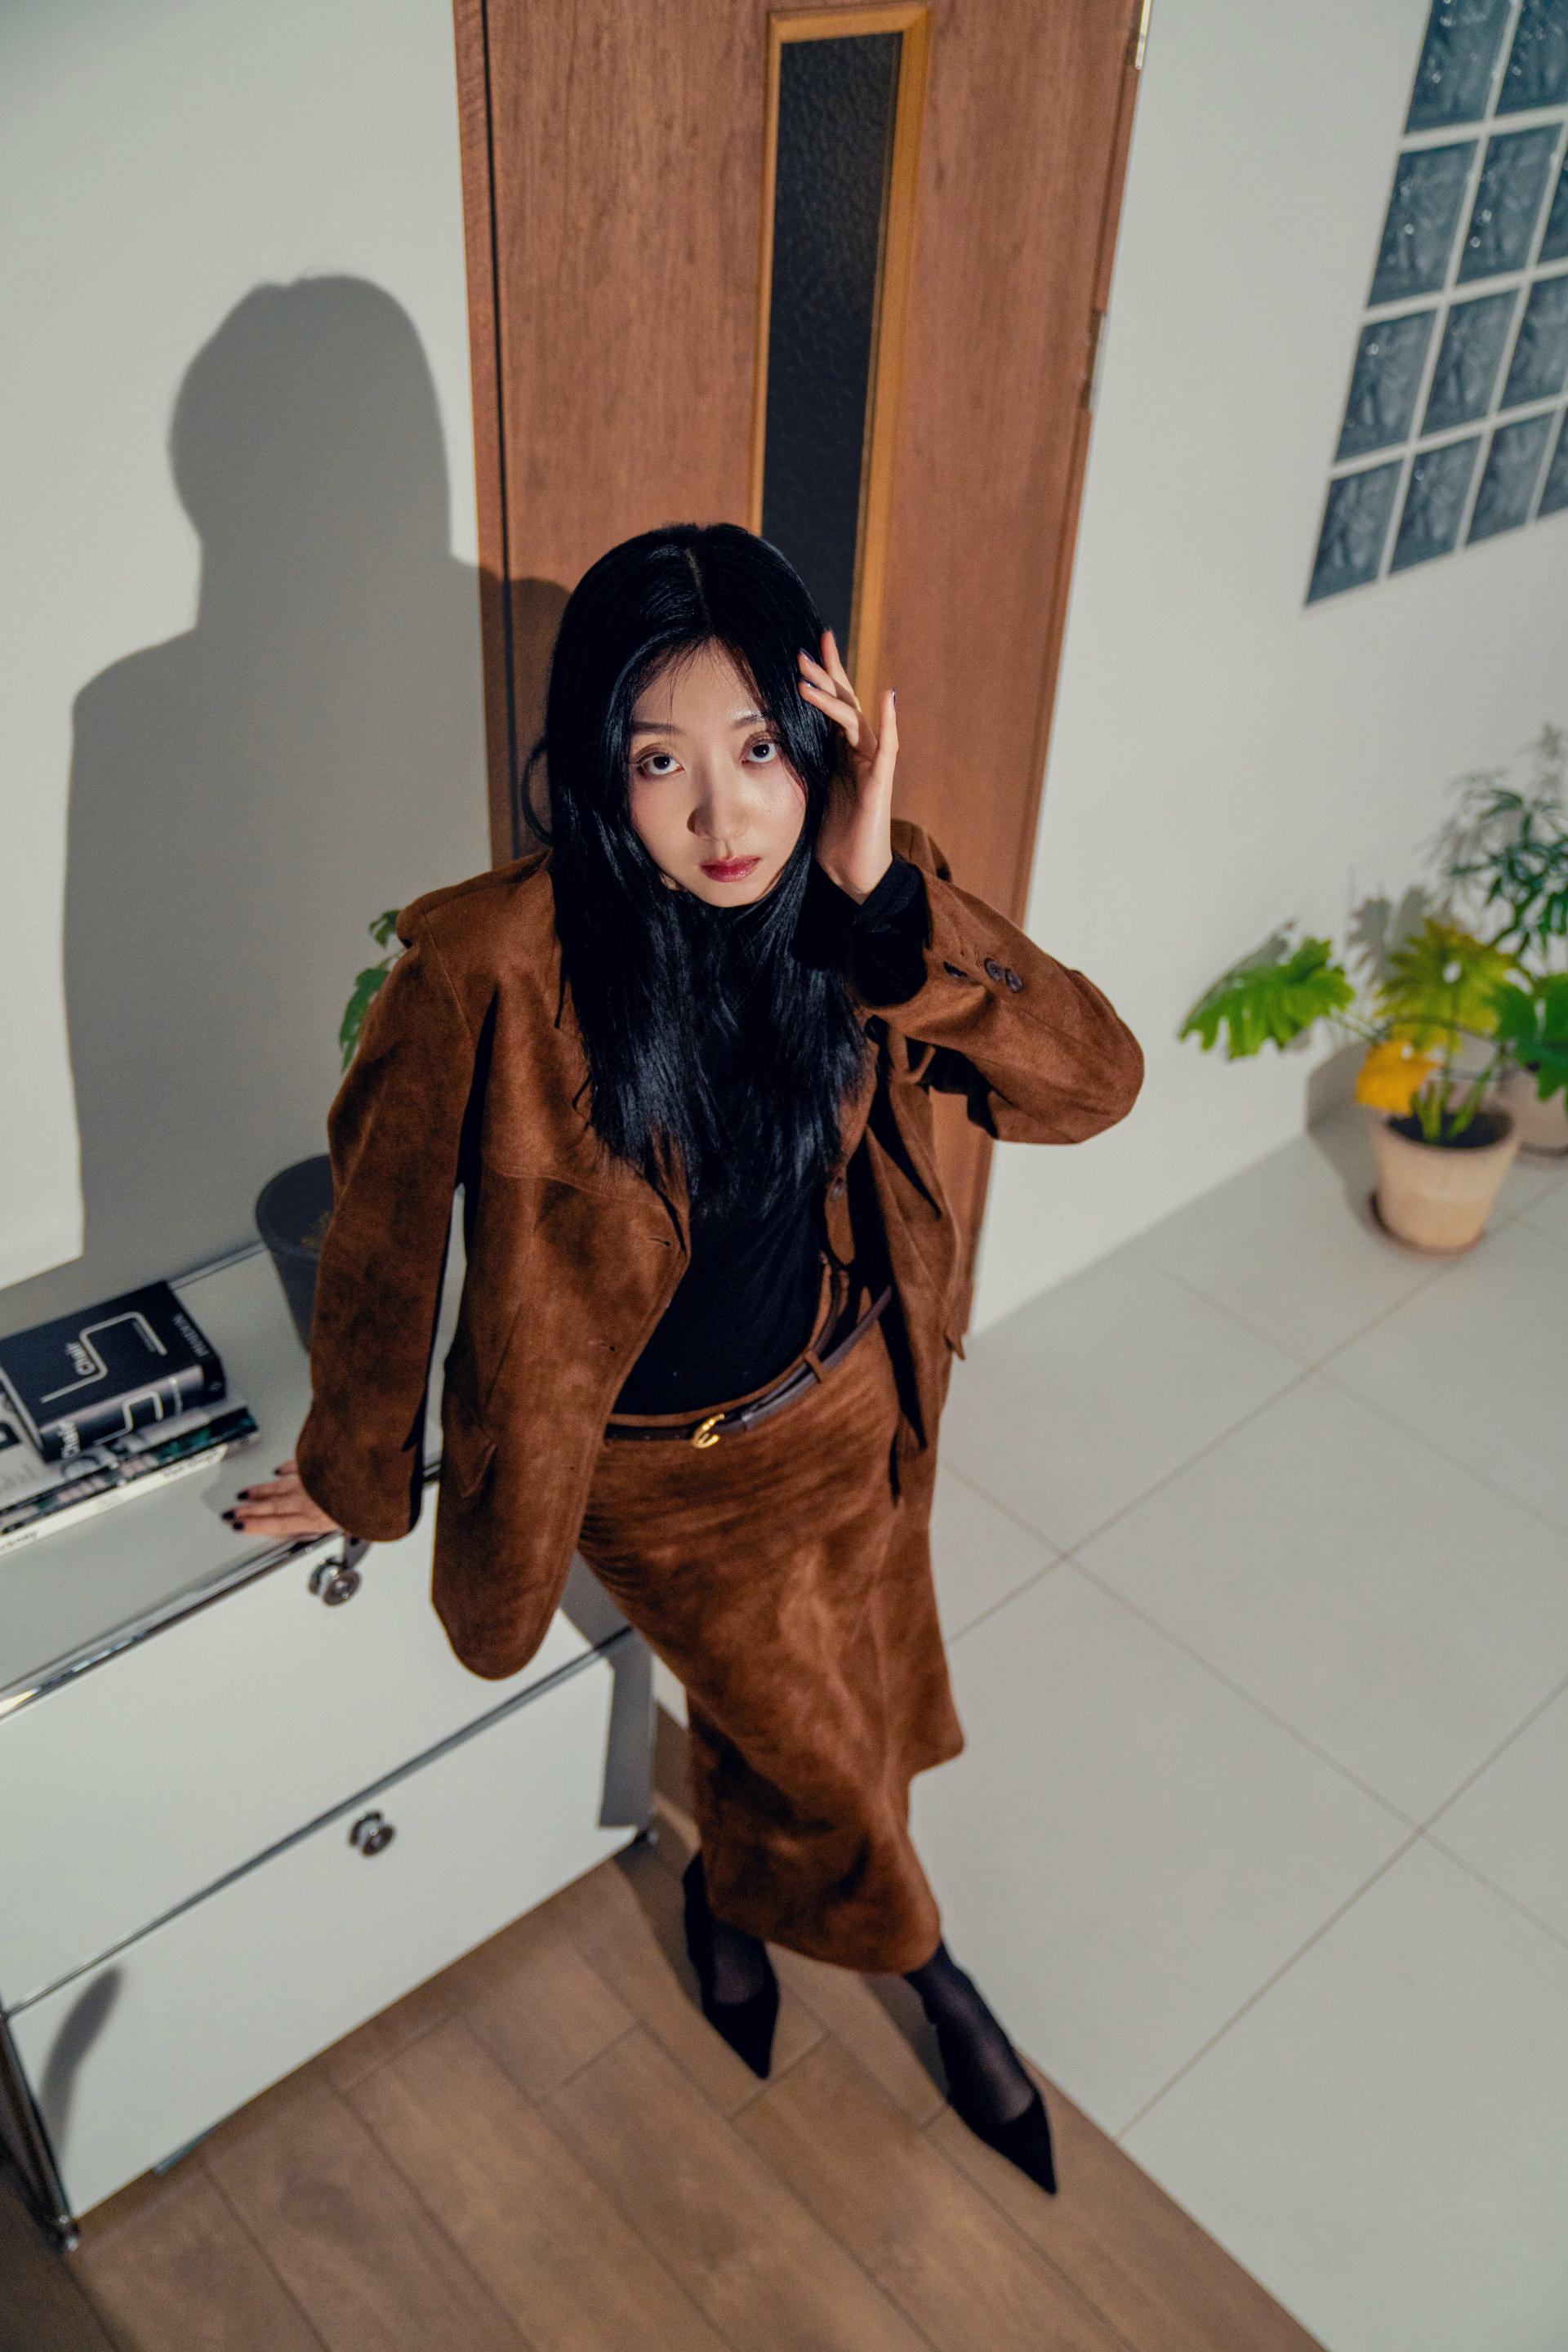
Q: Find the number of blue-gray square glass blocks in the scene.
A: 12